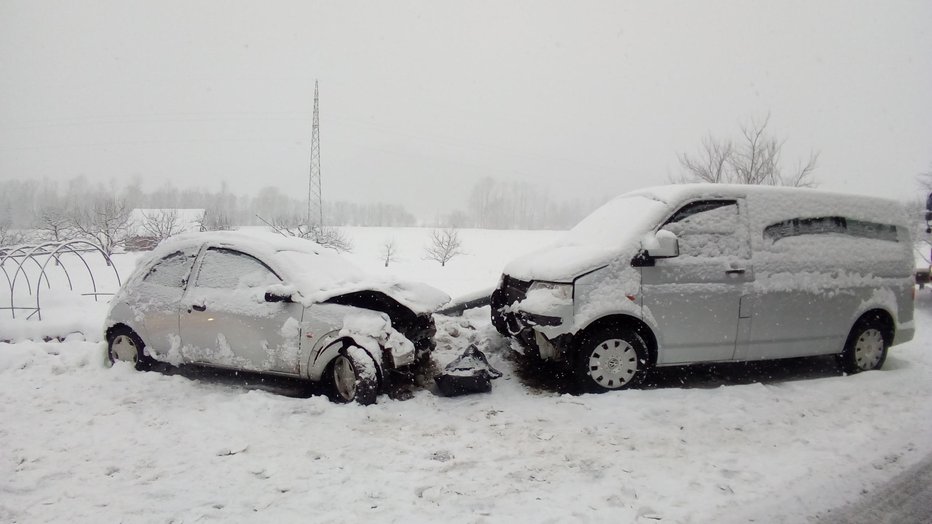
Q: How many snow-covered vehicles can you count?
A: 2